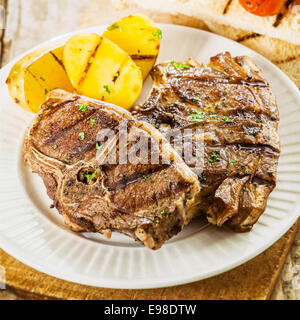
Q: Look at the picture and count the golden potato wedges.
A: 3